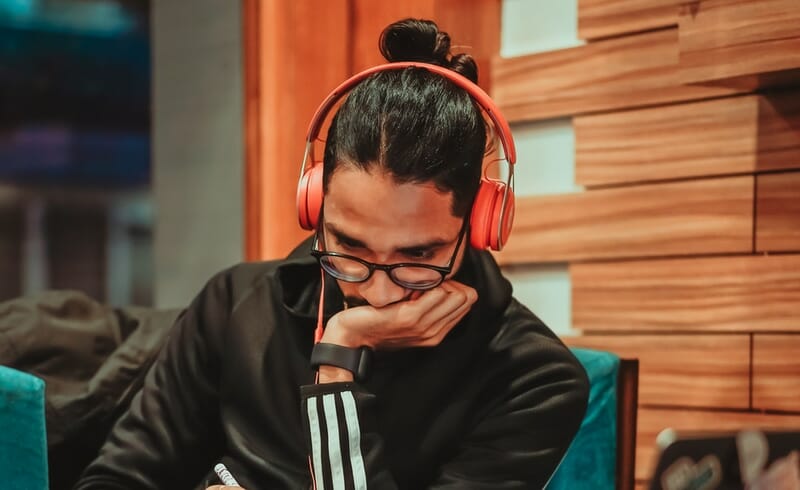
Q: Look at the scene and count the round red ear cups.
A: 2